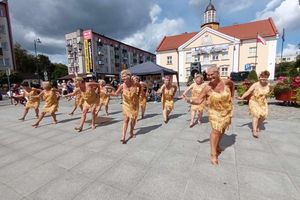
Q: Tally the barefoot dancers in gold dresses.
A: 11